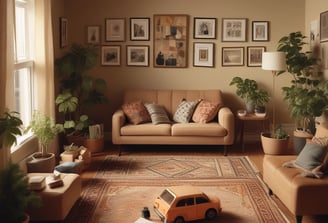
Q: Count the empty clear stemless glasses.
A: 0